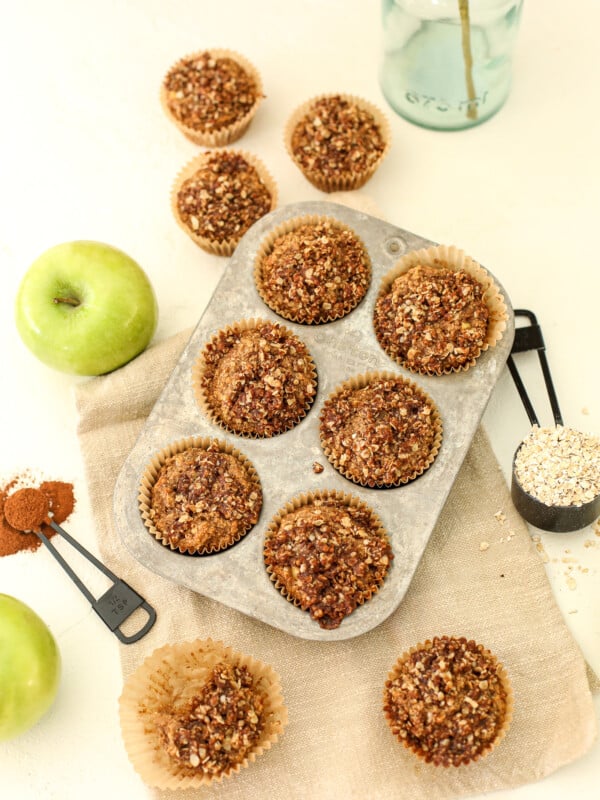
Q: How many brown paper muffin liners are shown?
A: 11